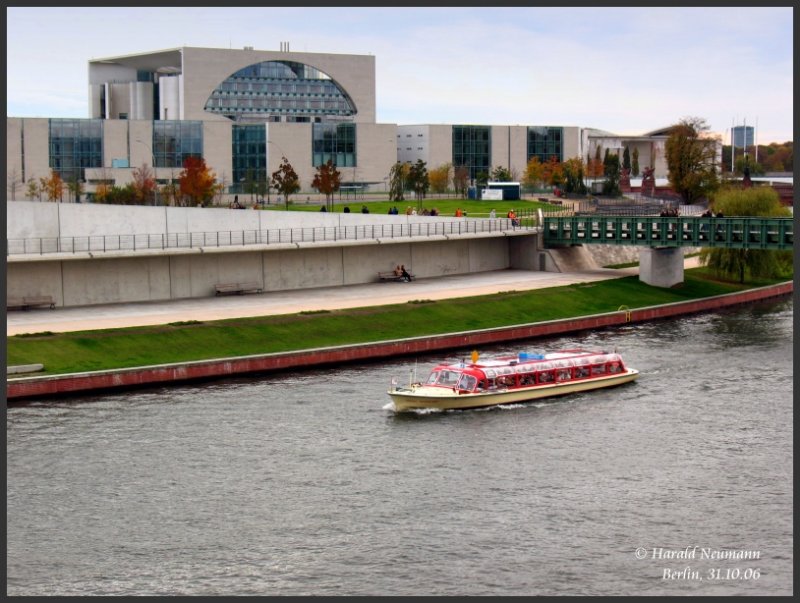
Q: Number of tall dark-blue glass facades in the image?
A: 6